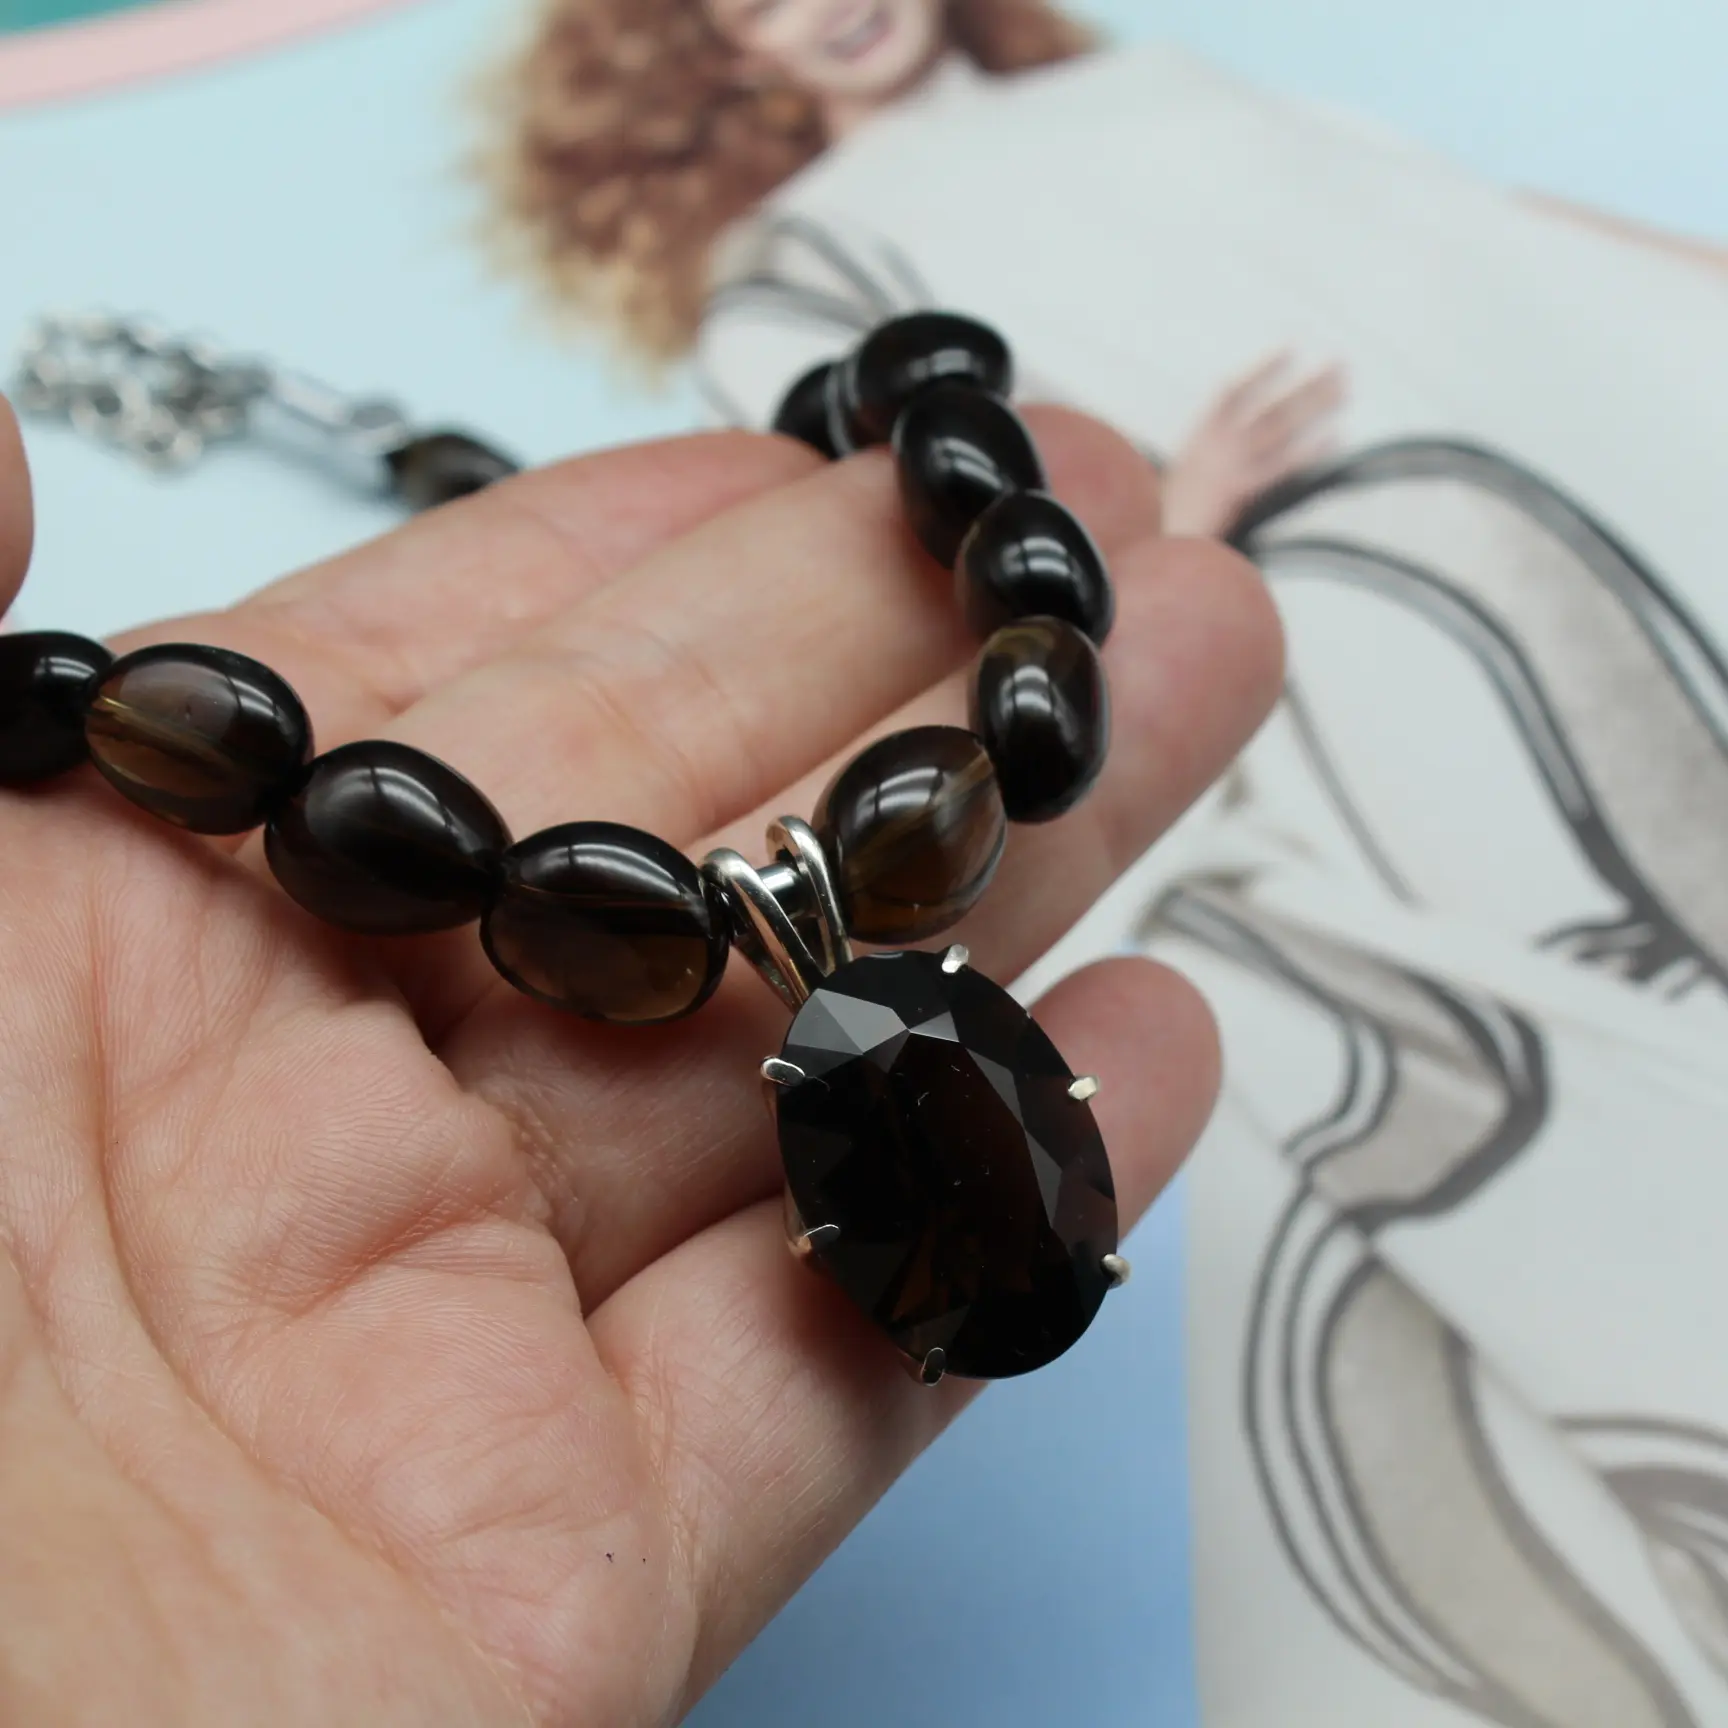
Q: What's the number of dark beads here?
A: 11